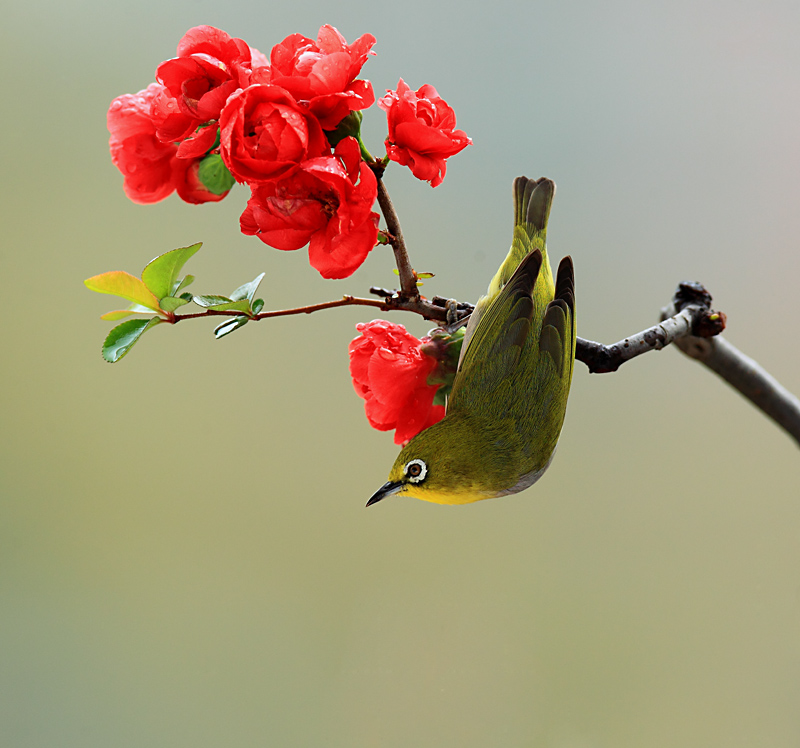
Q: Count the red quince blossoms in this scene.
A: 7